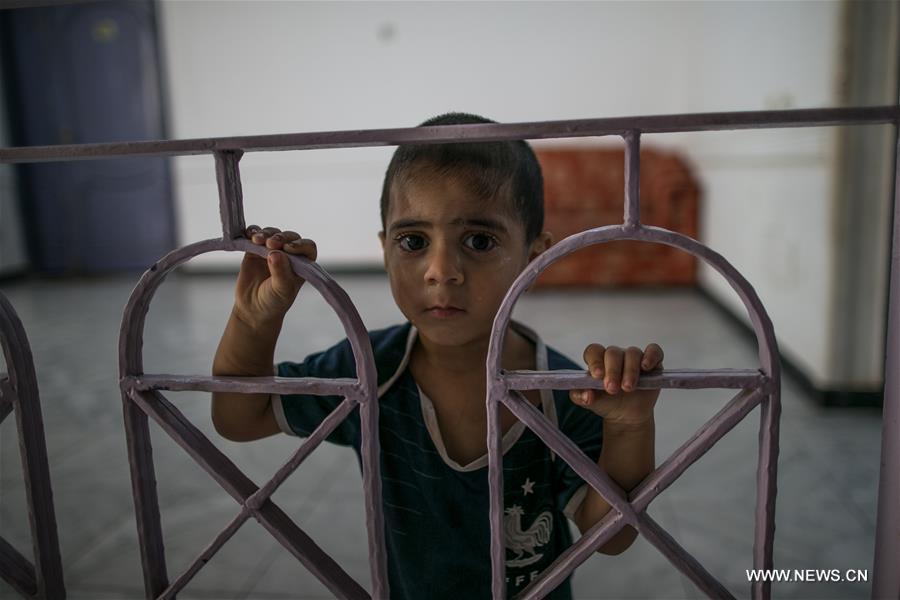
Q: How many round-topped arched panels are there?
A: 3